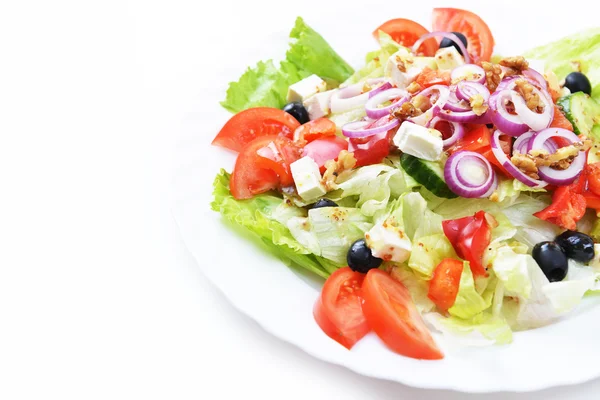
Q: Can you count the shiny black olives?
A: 7